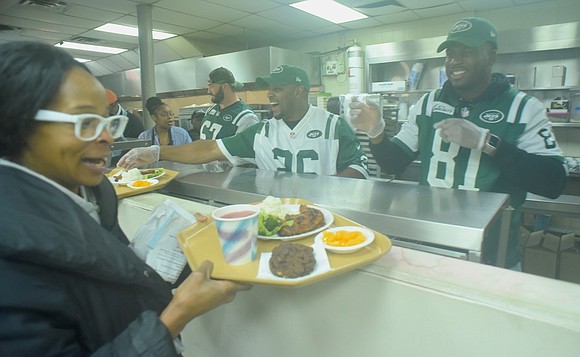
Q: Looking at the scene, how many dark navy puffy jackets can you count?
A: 1